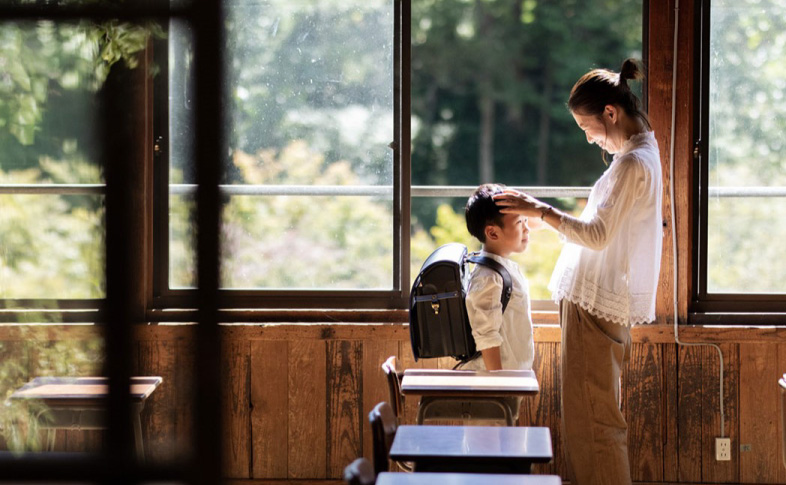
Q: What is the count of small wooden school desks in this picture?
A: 4